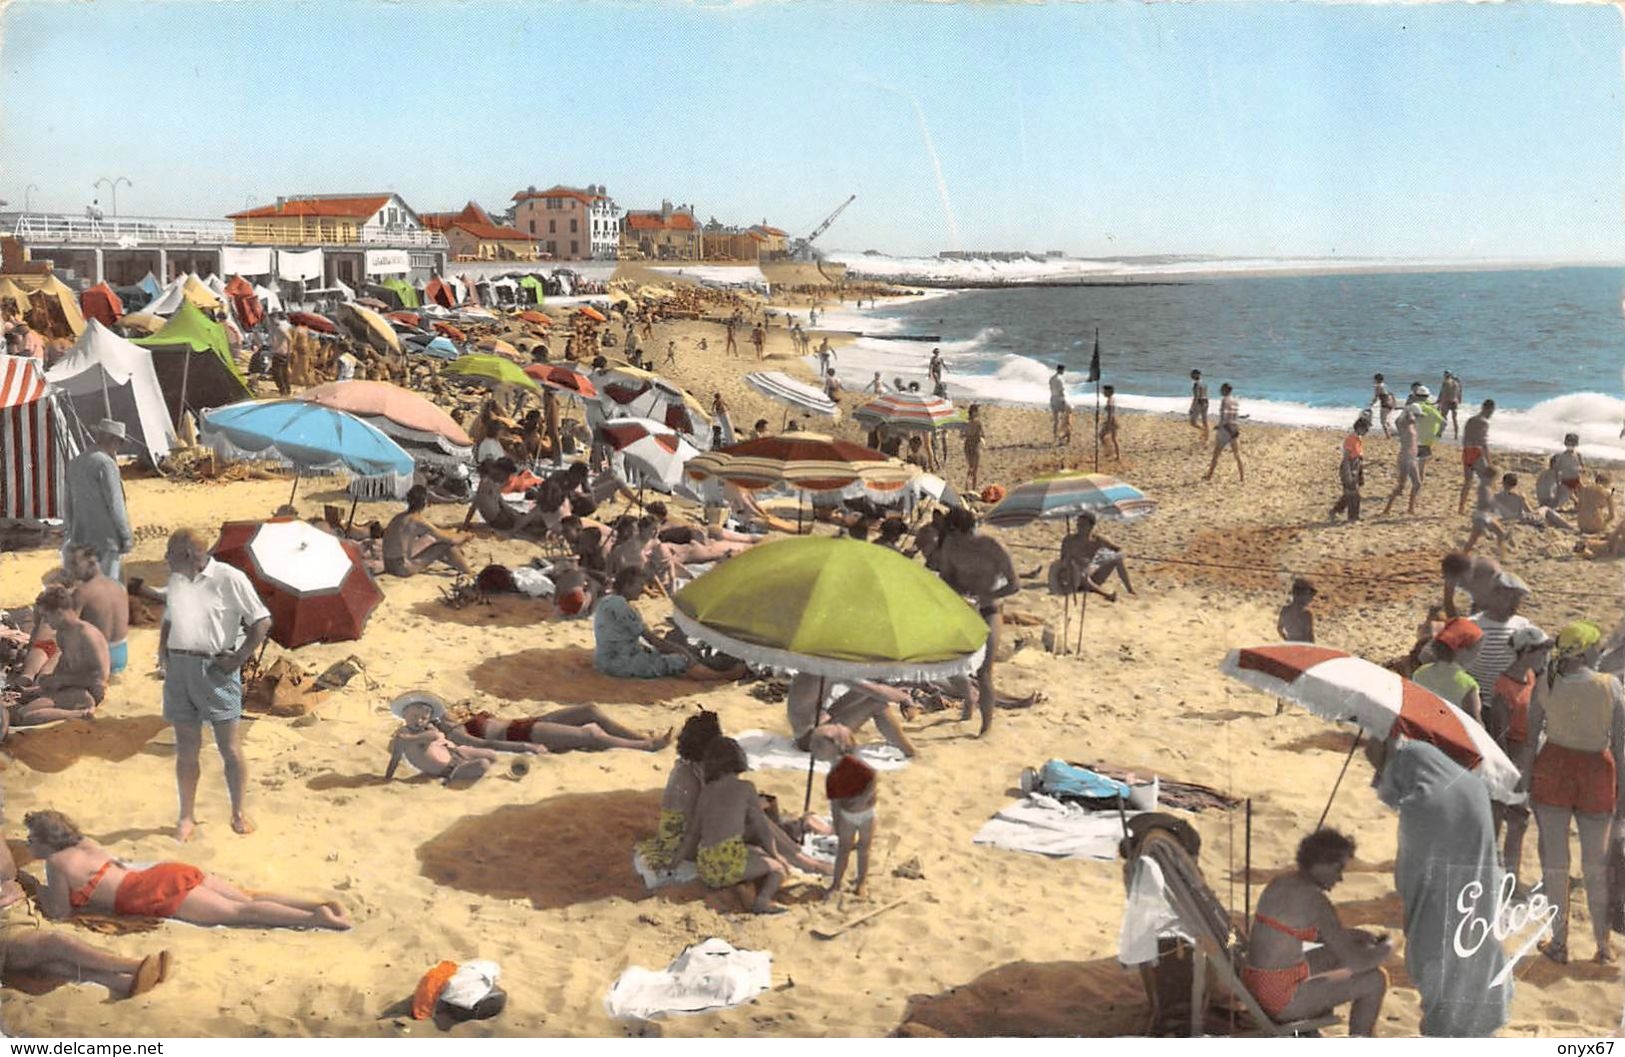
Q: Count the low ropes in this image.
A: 1